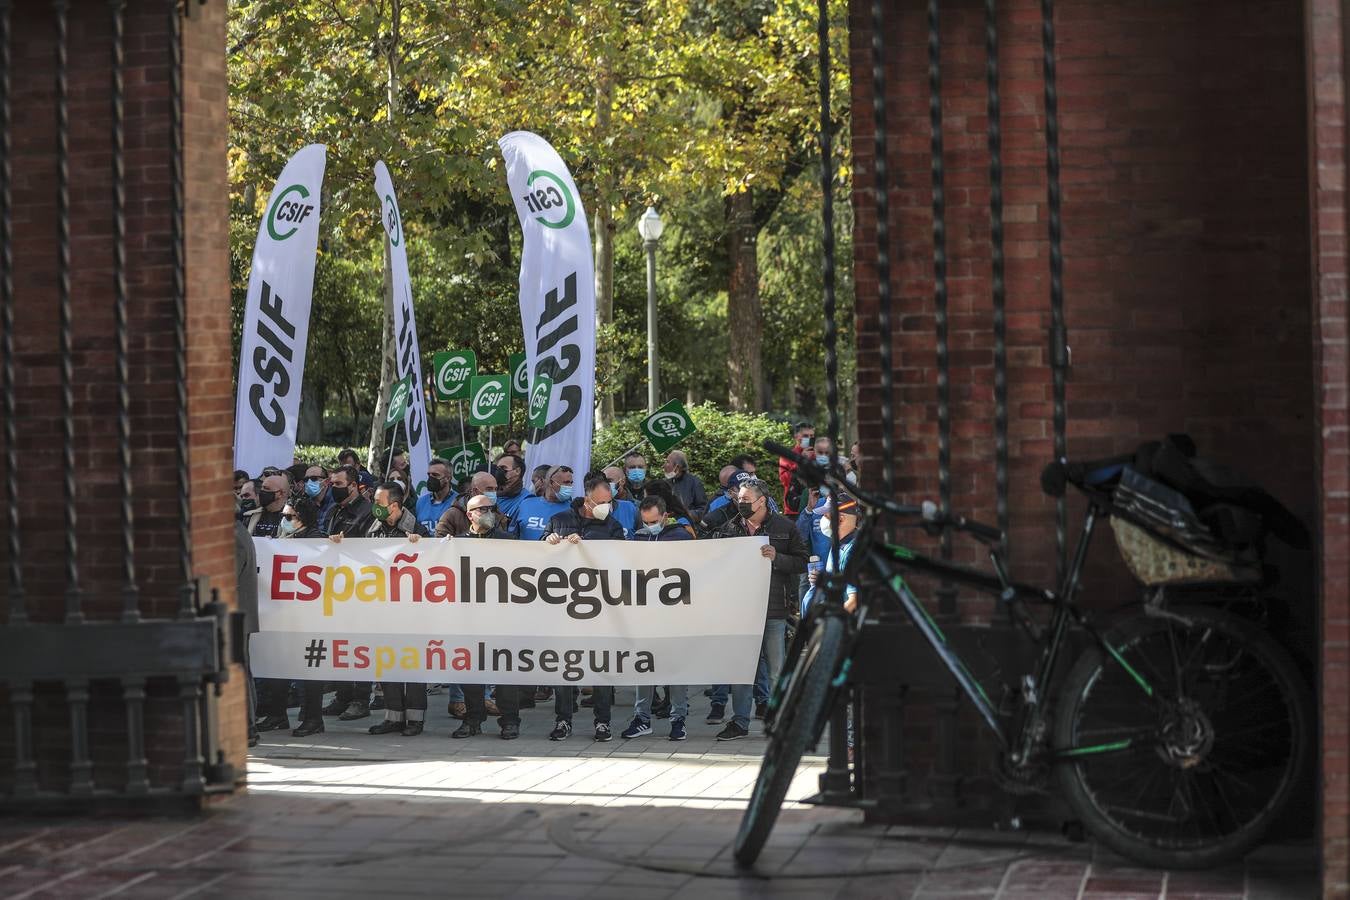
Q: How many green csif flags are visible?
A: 7